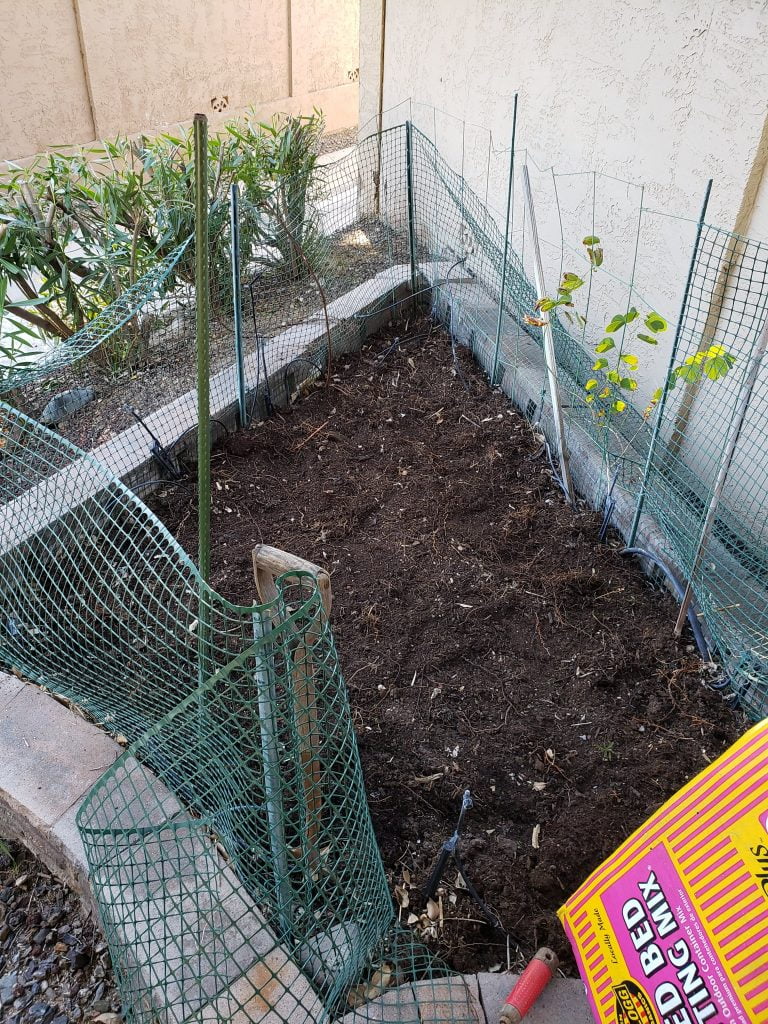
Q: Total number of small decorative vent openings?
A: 2